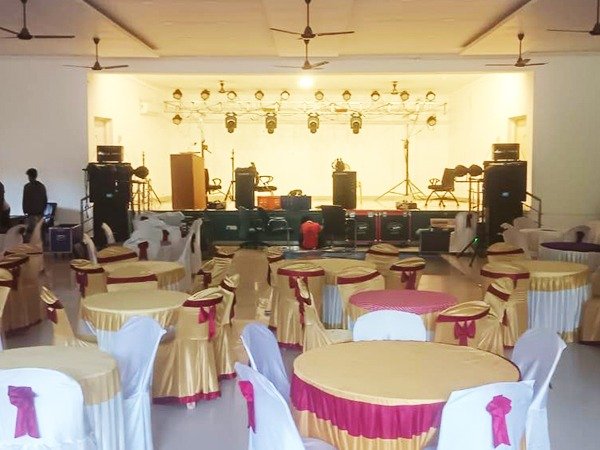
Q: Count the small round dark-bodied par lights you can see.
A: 12